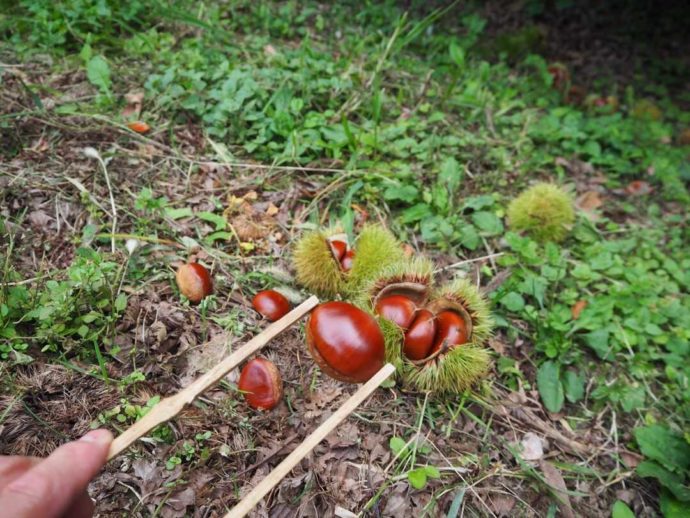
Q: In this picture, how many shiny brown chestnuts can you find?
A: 9